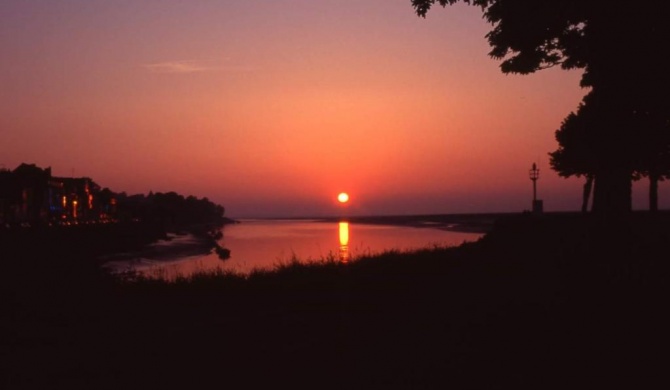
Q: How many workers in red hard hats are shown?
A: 0